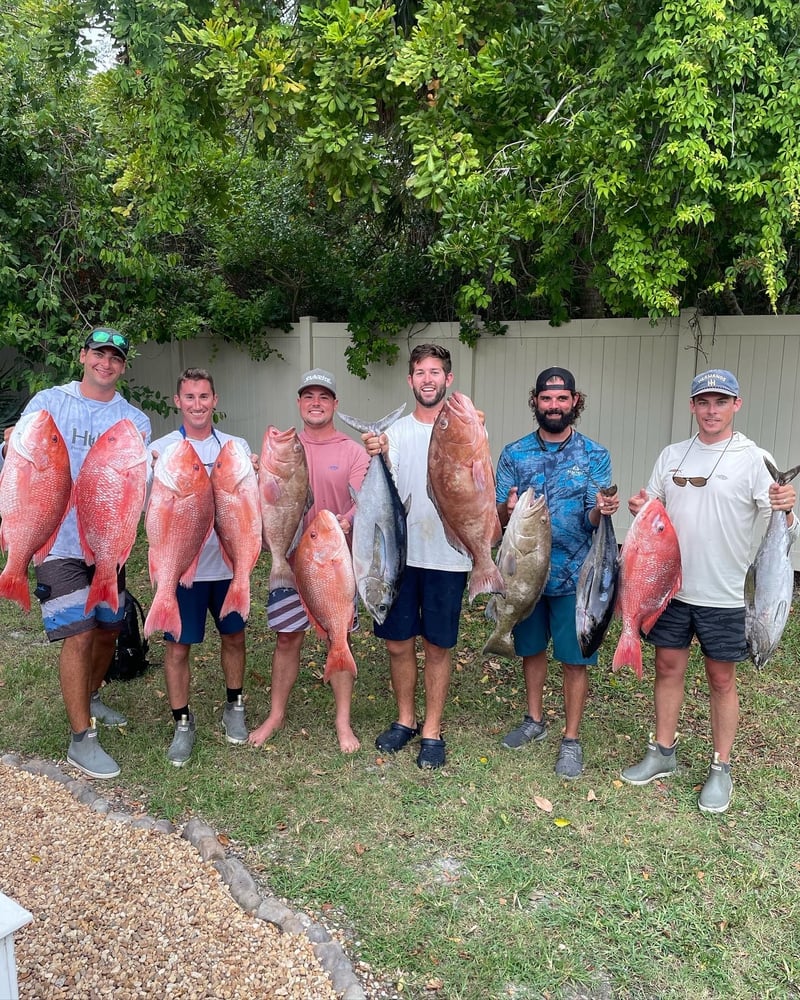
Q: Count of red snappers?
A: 6